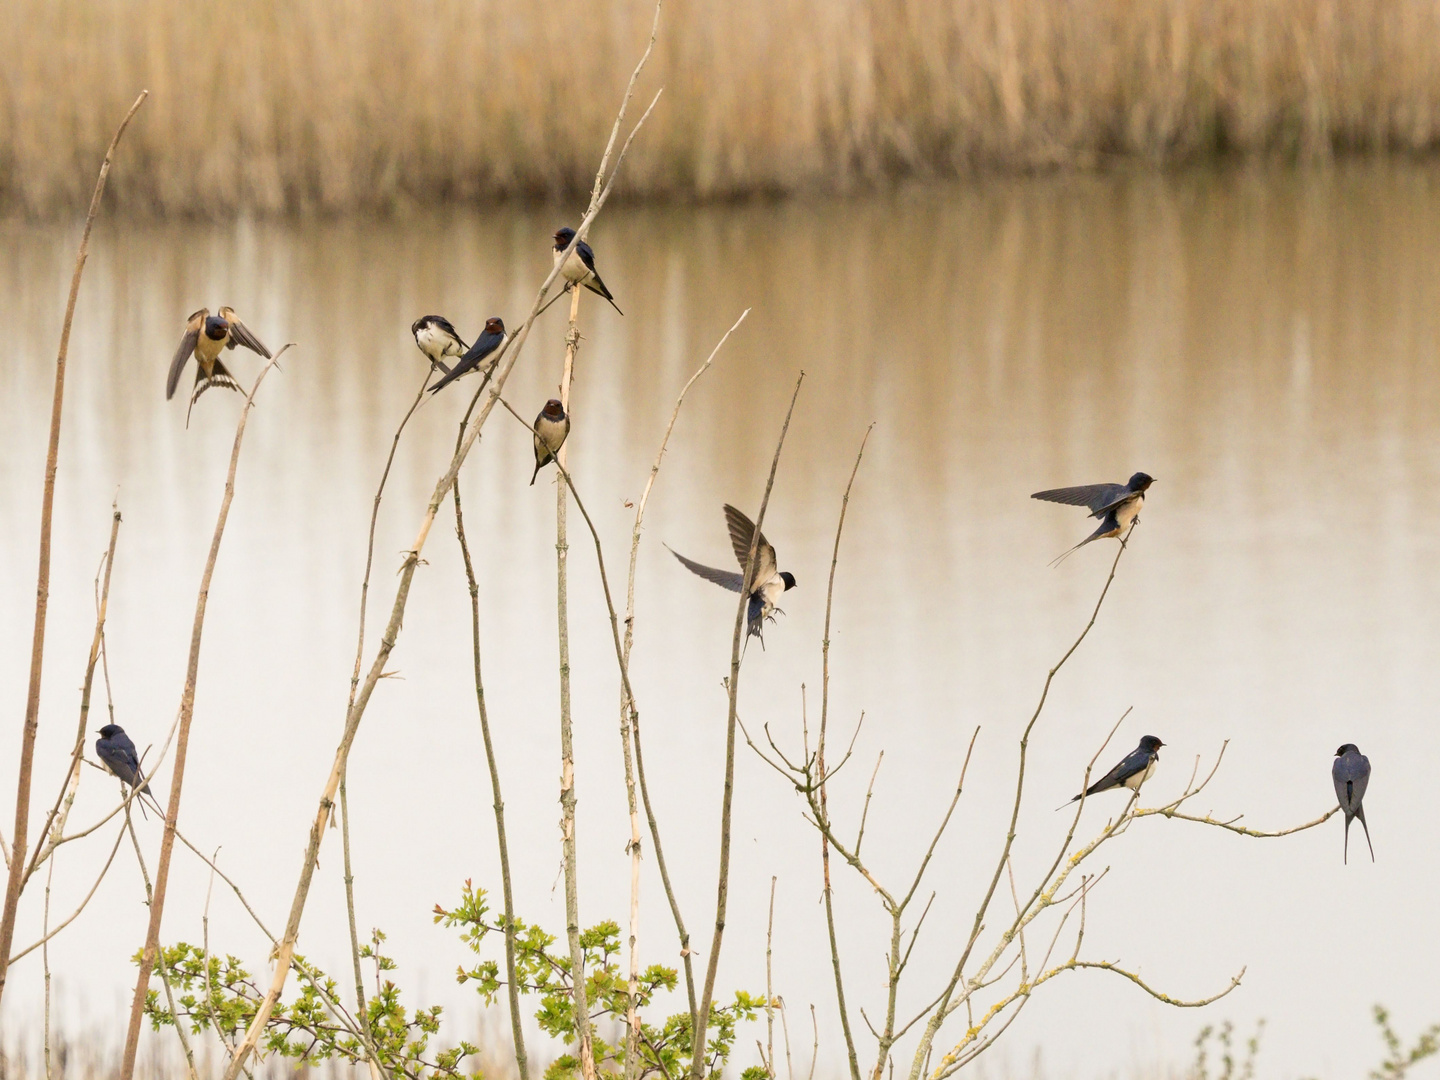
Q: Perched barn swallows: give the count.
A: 8